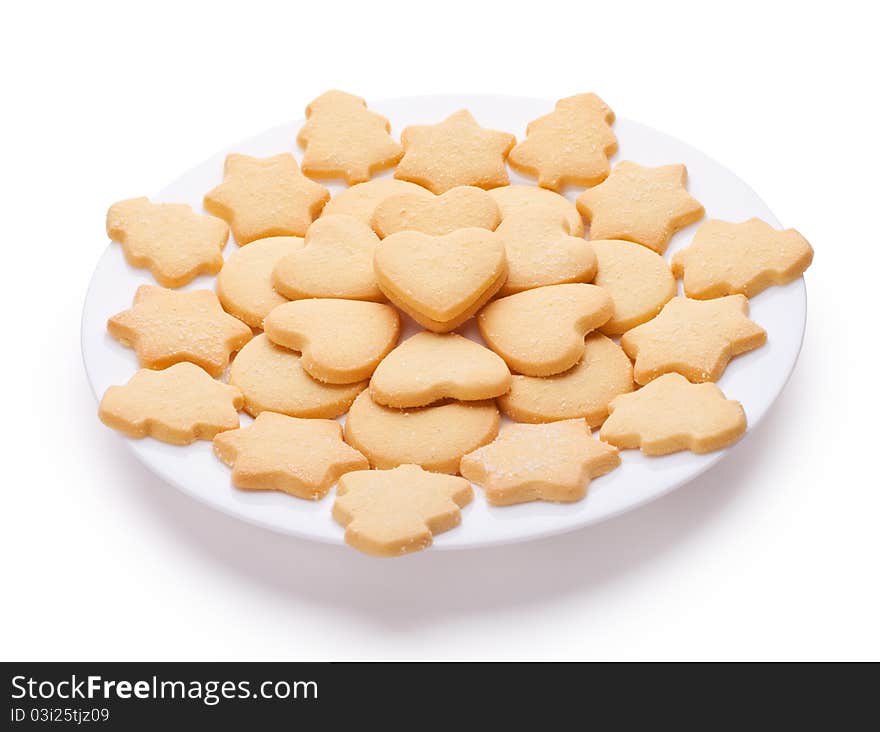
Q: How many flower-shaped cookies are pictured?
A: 0